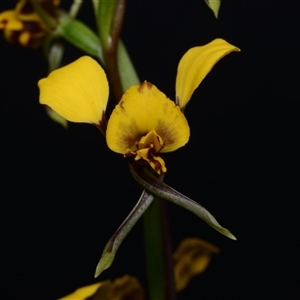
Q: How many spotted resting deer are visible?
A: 0